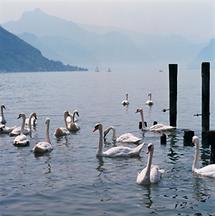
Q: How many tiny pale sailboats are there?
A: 2